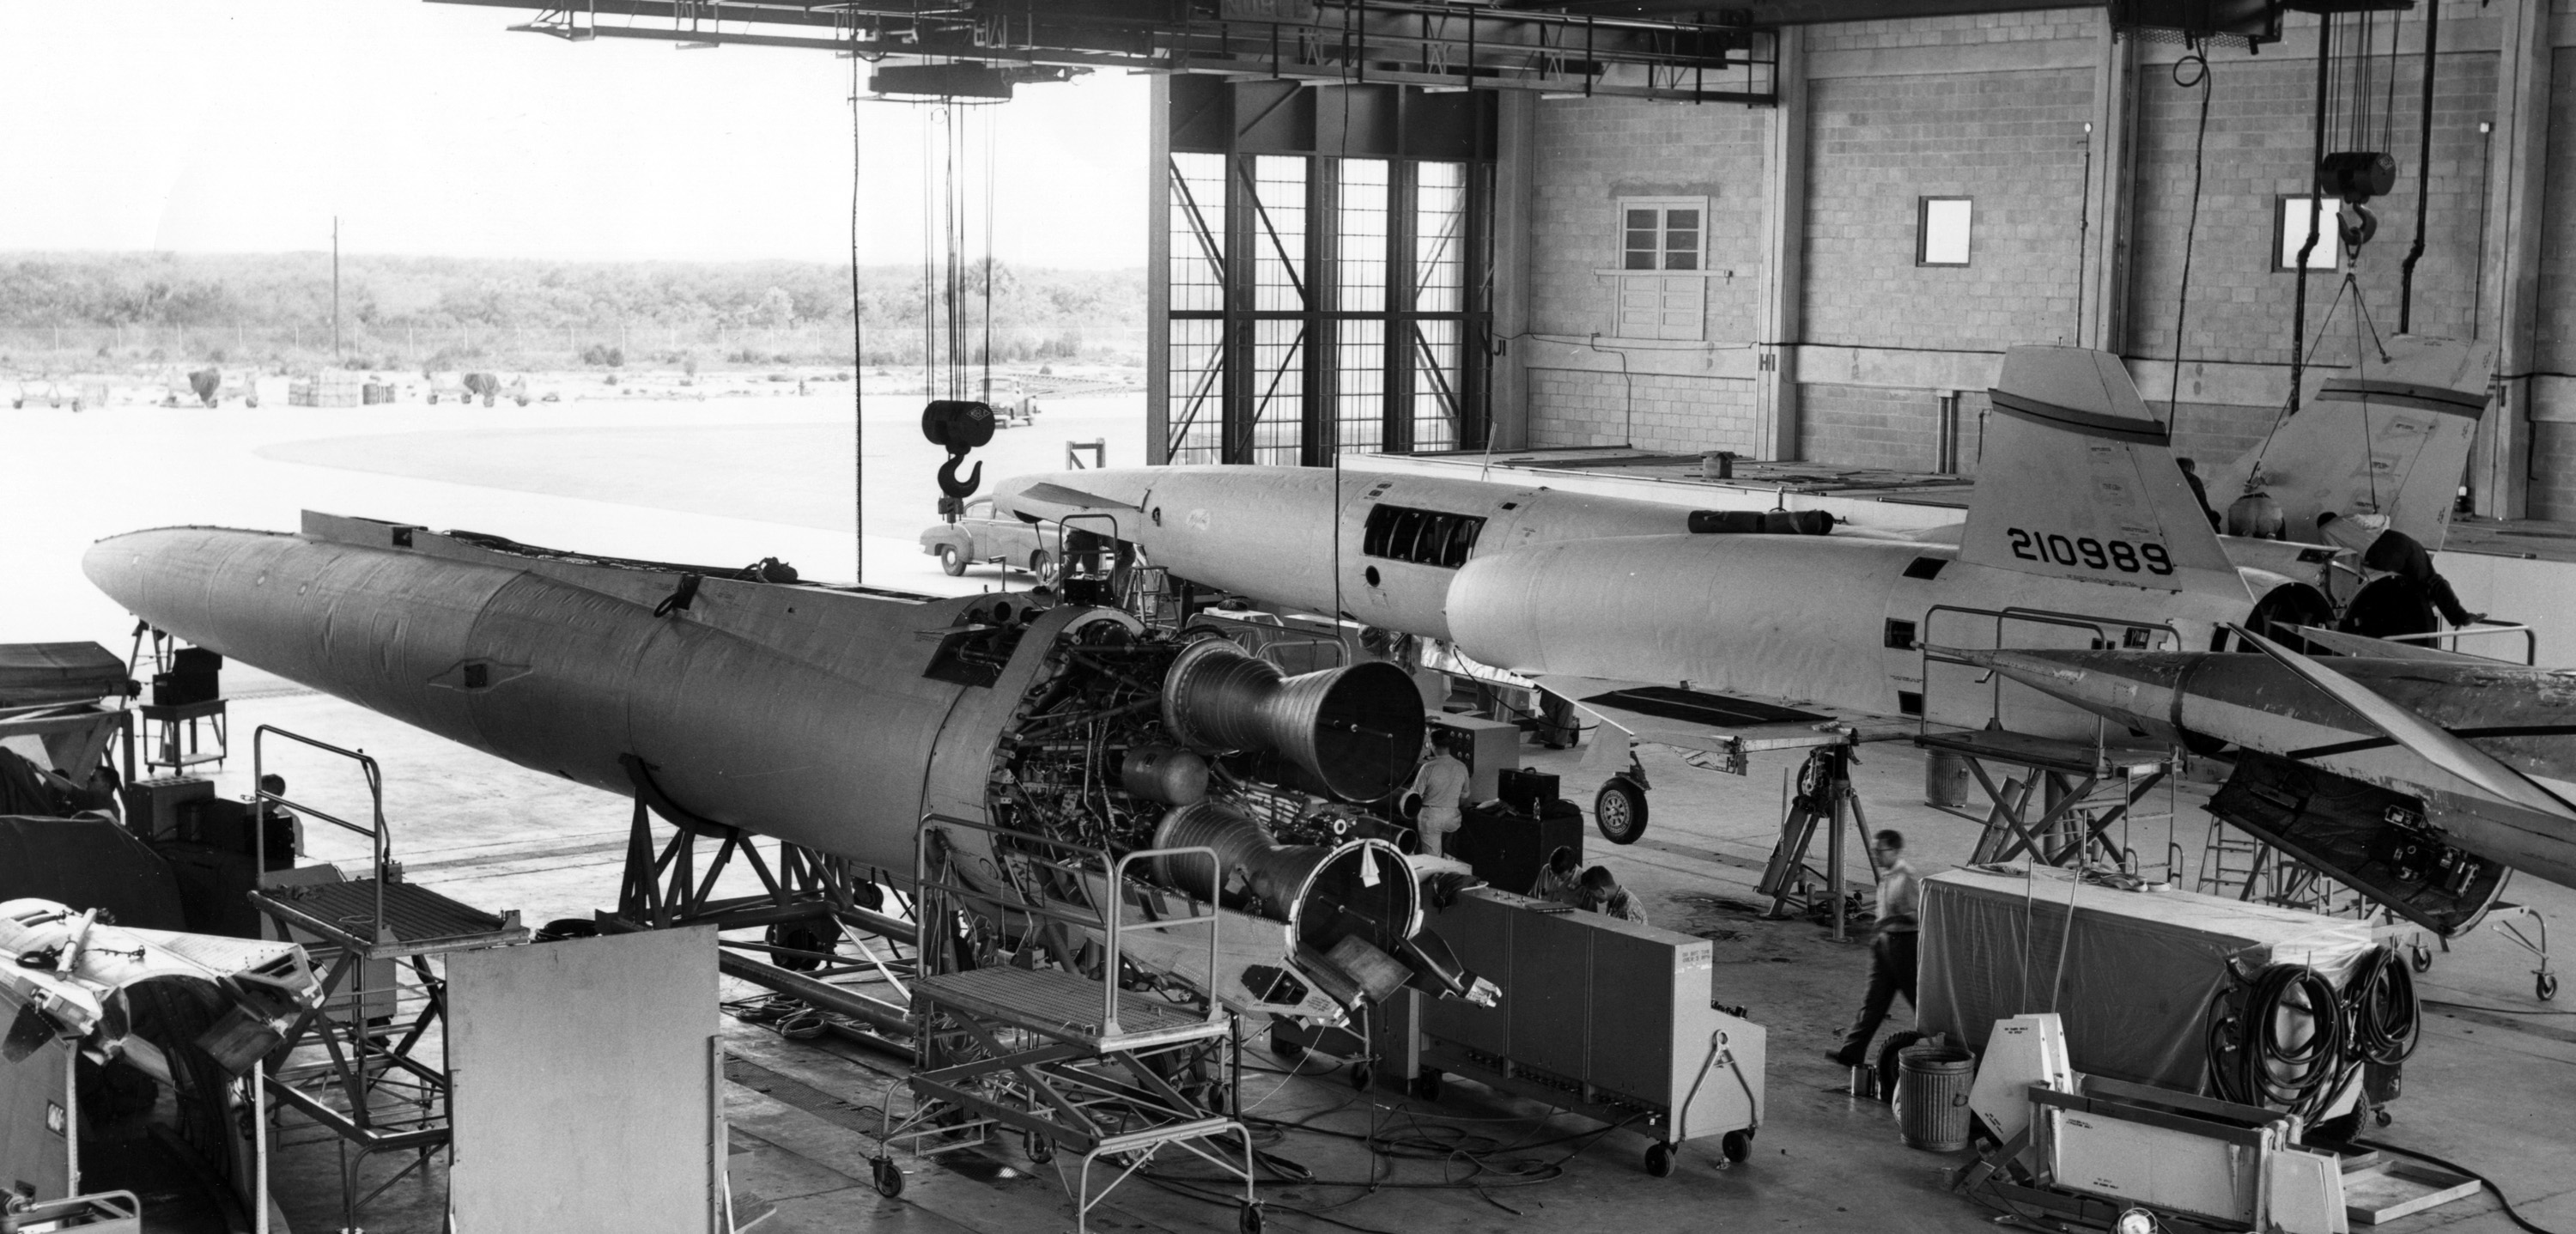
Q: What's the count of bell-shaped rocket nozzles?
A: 2